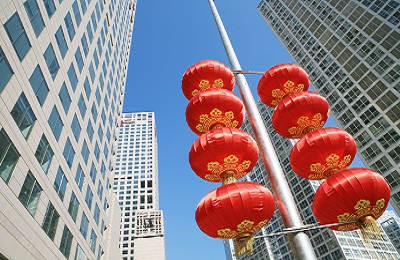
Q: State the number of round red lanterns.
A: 8